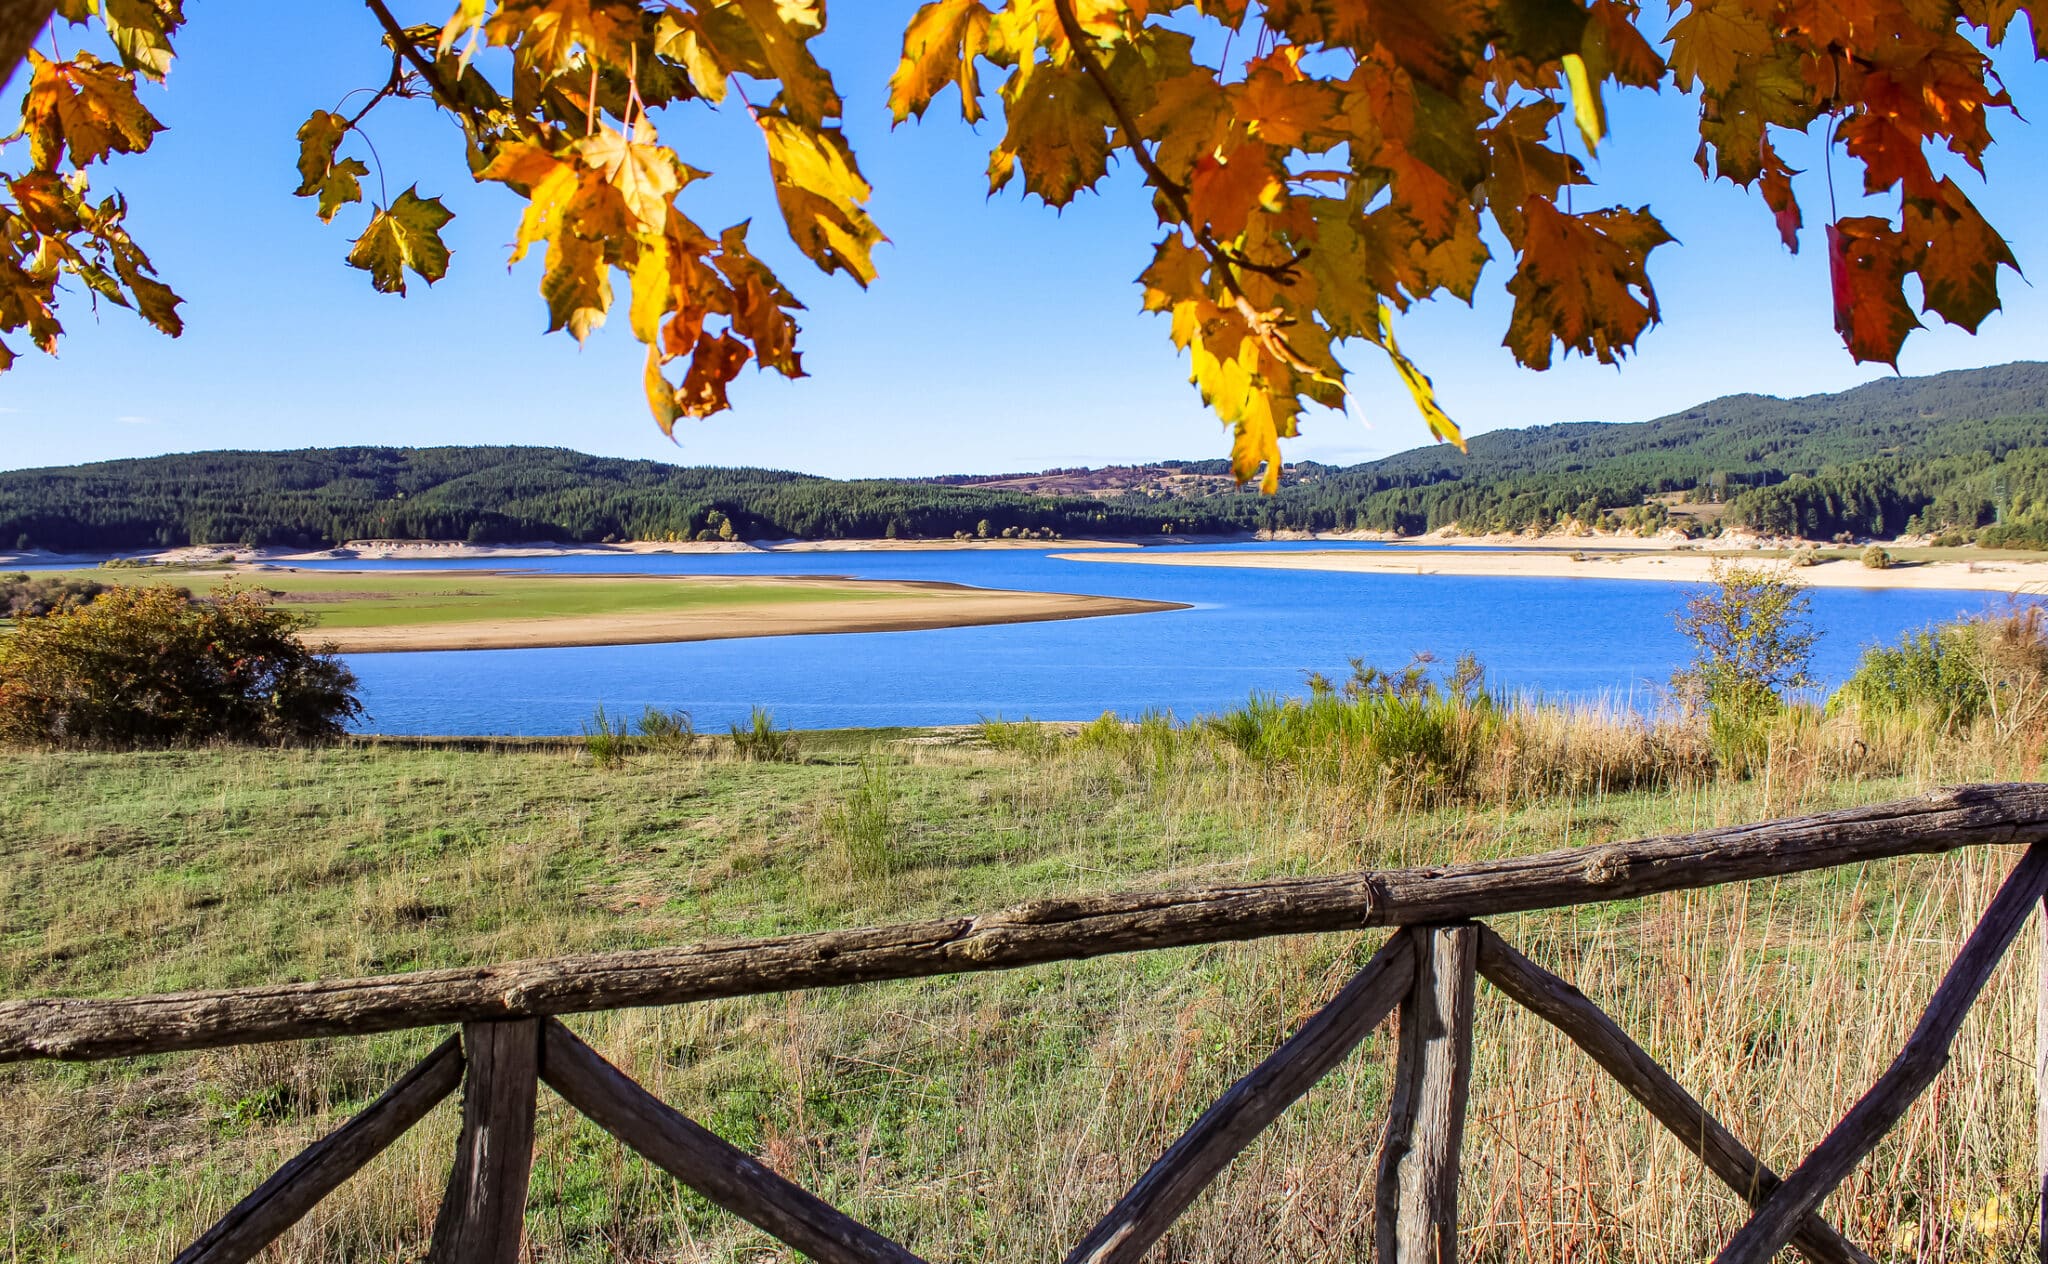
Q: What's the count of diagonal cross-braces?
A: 5